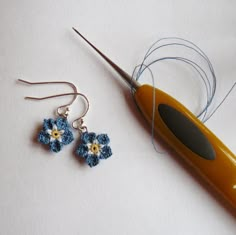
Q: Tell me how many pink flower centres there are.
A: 0